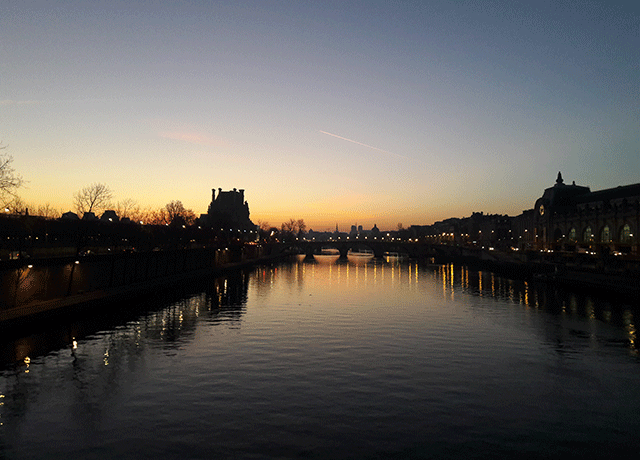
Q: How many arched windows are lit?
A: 4